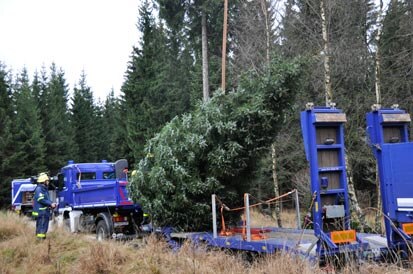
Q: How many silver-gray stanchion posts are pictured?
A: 3